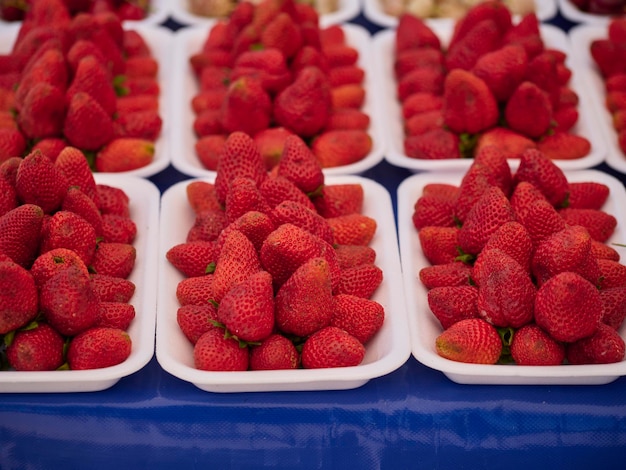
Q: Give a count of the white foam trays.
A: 11